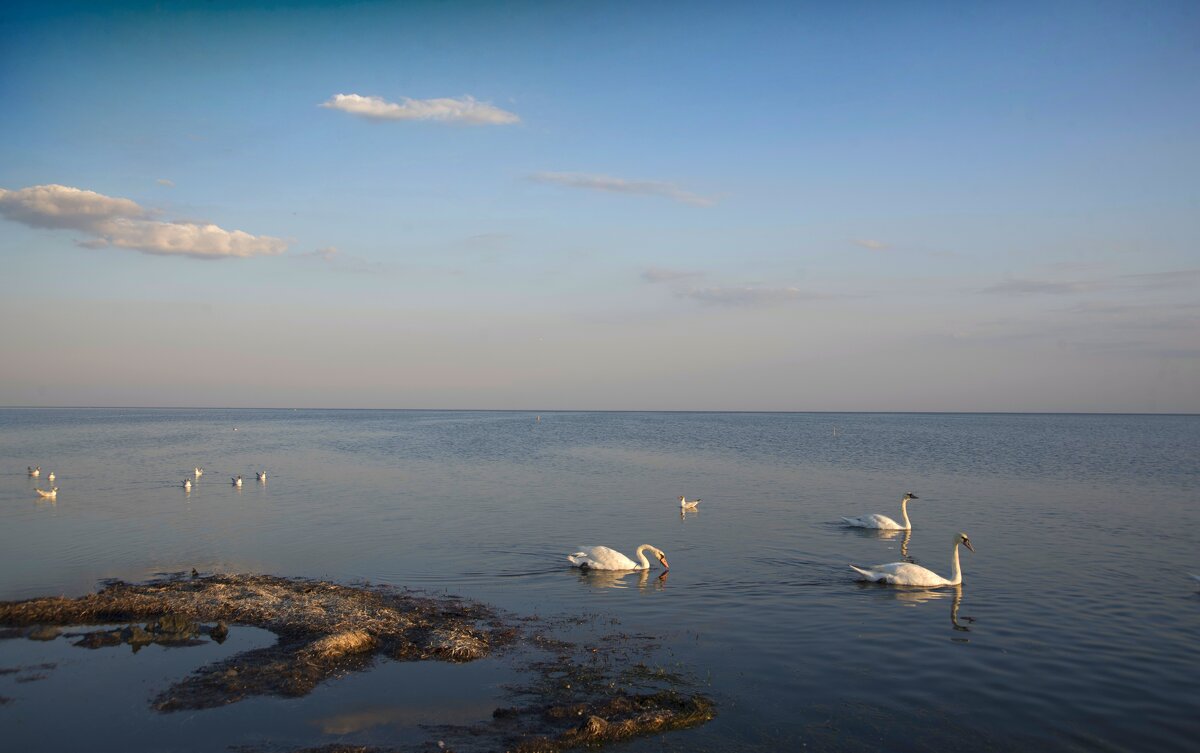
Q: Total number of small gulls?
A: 8